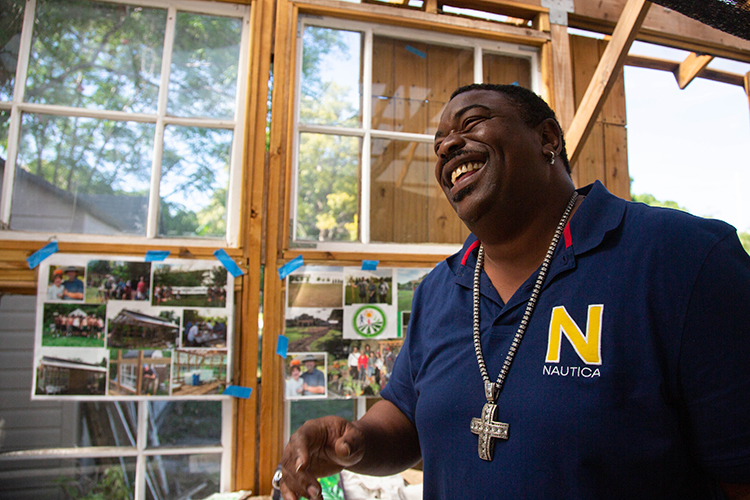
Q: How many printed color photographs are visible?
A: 15